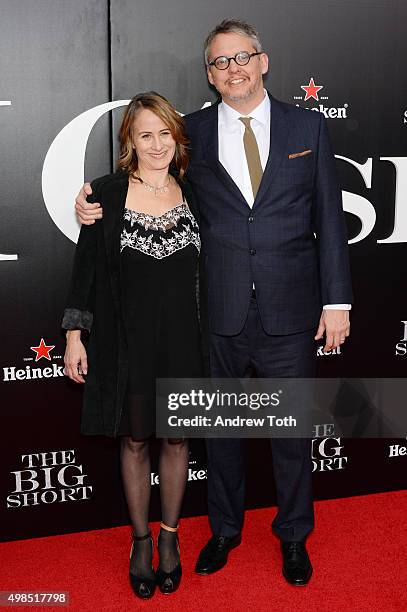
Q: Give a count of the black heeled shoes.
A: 2